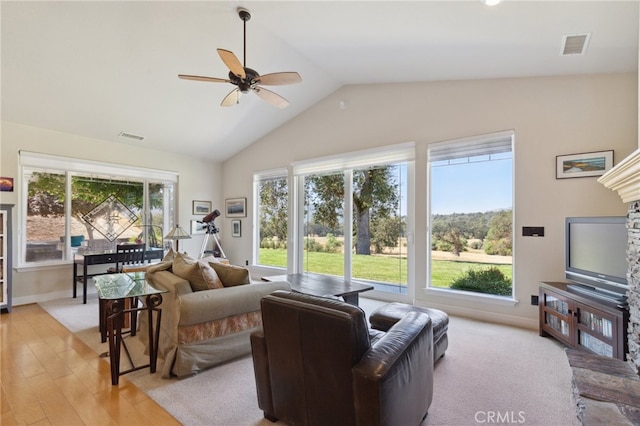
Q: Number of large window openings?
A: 4